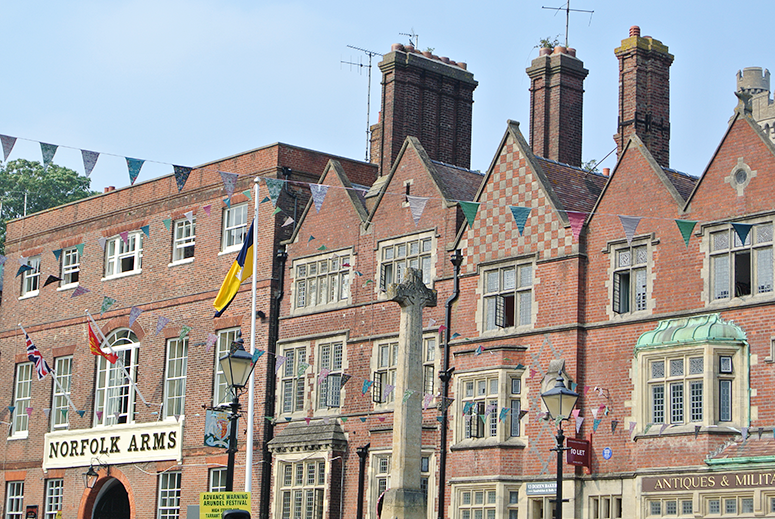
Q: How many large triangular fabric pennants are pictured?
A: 15